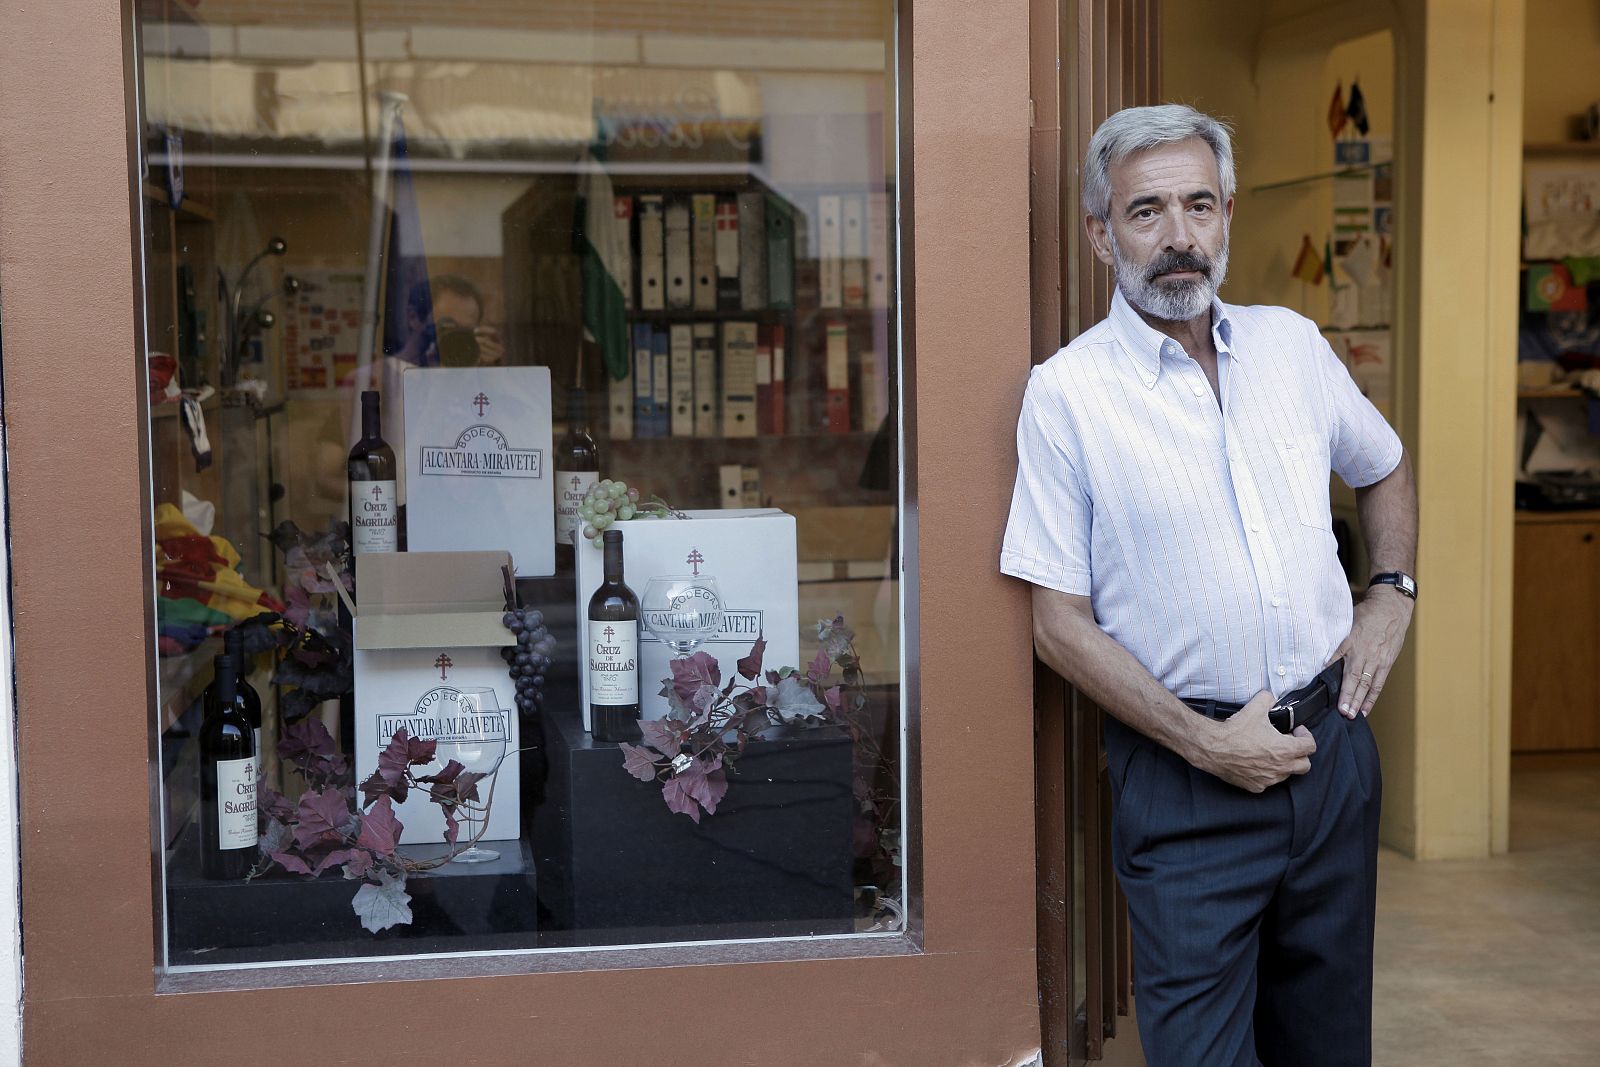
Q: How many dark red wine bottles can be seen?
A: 5